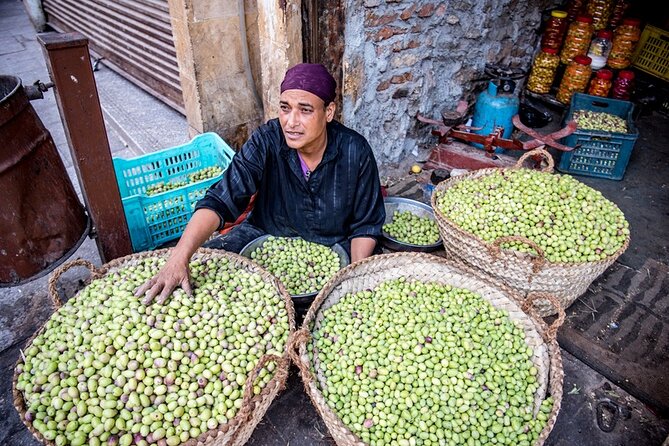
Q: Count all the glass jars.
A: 11